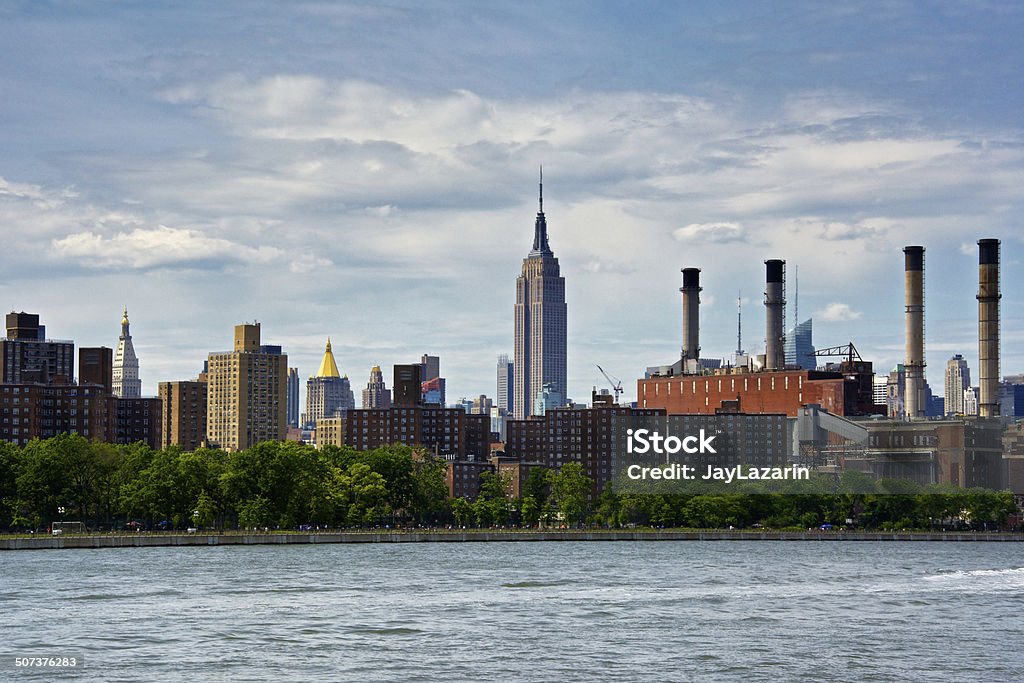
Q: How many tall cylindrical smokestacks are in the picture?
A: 4